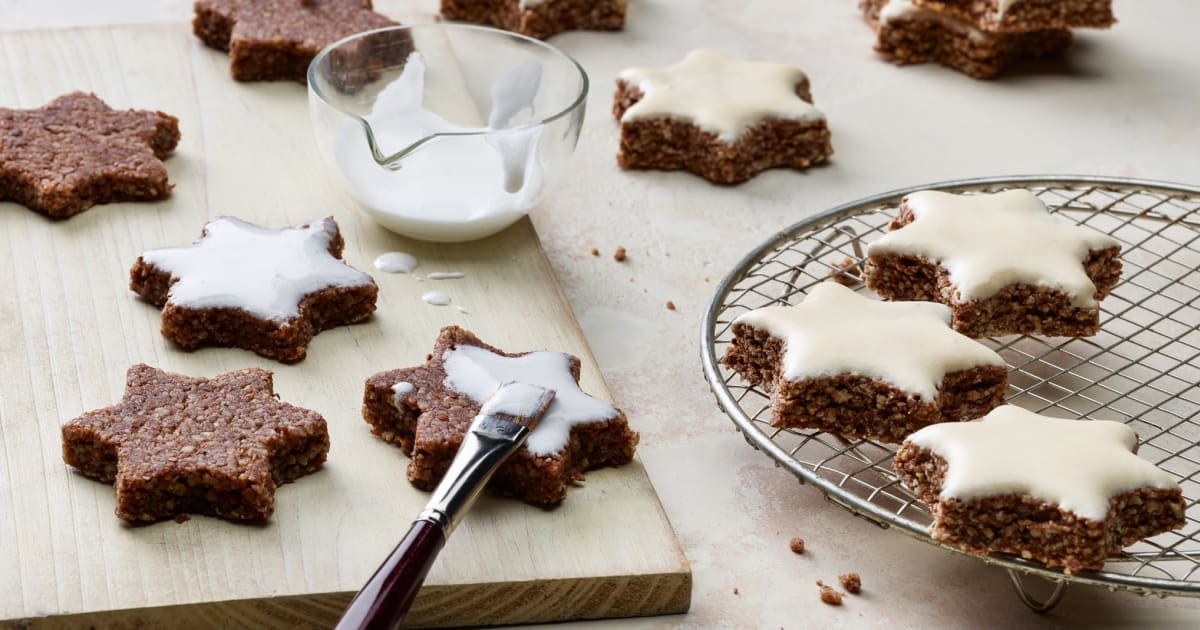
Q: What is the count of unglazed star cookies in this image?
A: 3